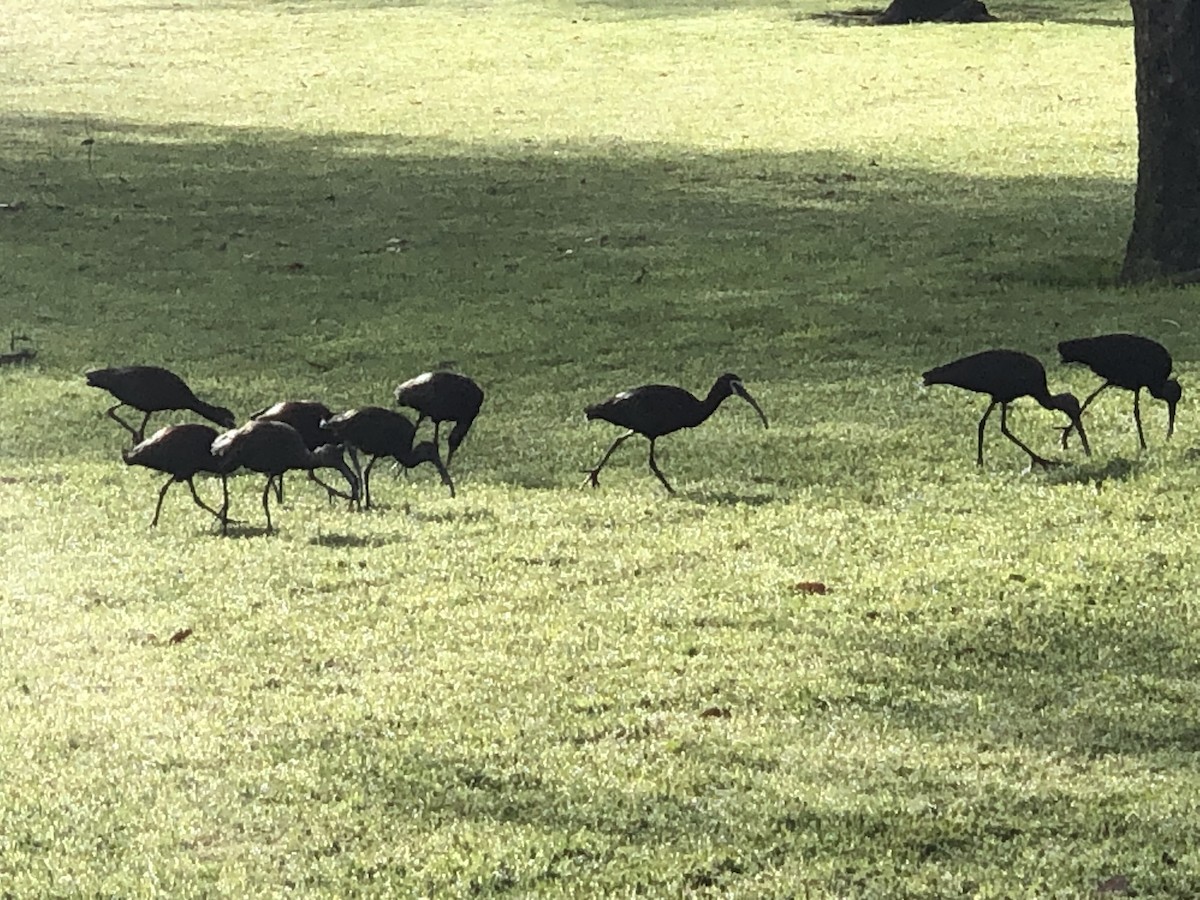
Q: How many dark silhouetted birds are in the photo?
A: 9